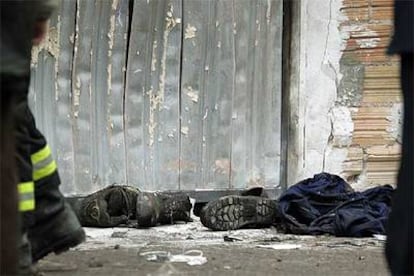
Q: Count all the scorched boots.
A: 3